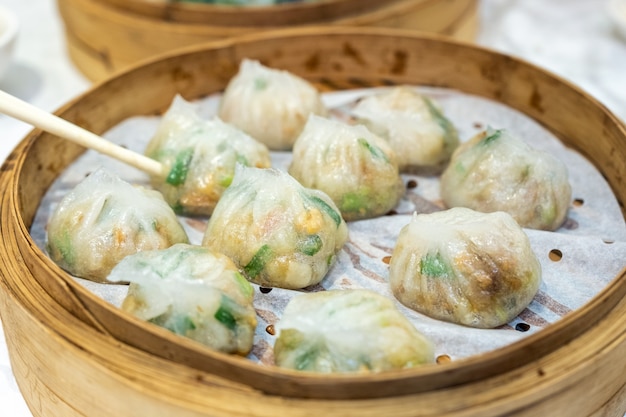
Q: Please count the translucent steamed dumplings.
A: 10